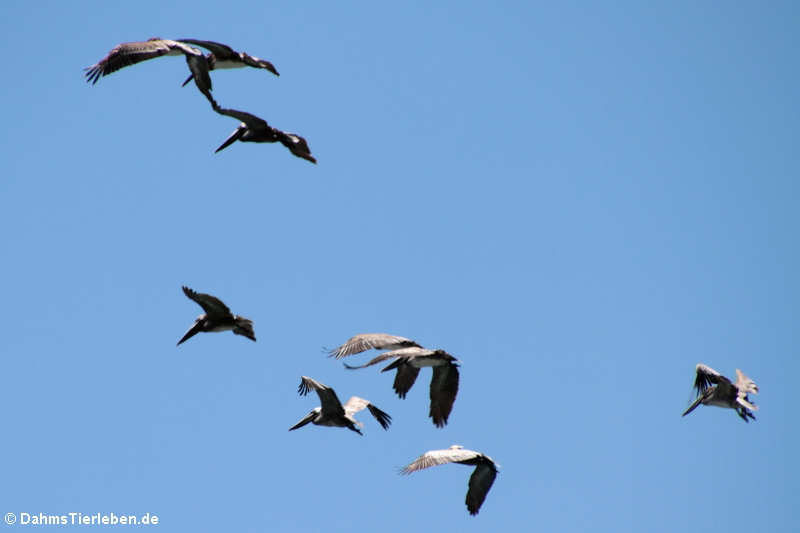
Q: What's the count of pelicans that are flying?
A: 9